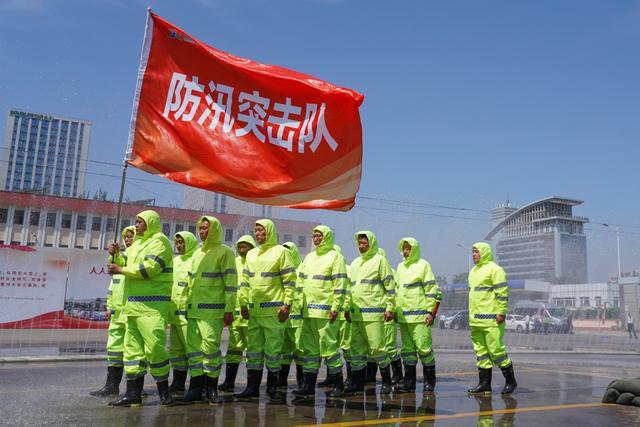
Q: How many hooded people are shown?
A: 13